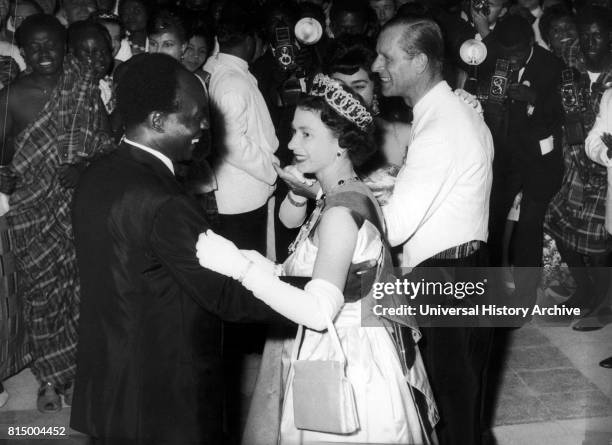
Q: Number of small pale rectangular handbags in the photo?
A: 1